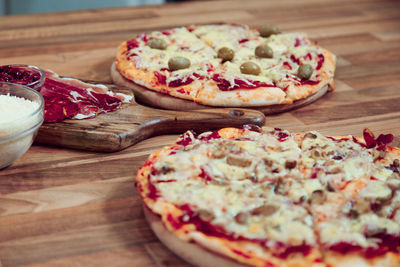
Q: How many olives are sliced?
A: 0